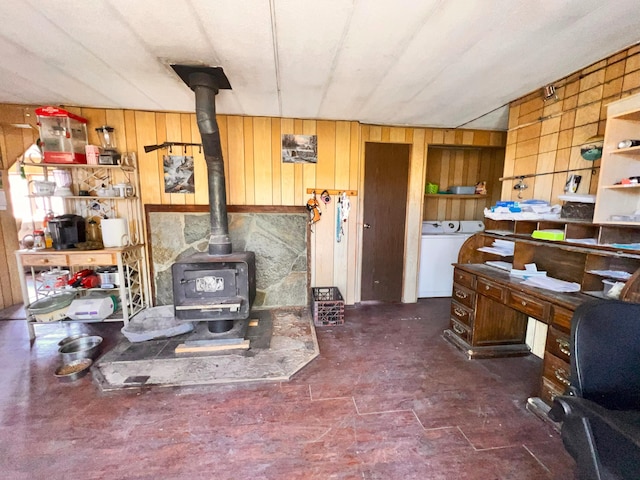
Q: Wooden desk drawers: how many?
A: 10